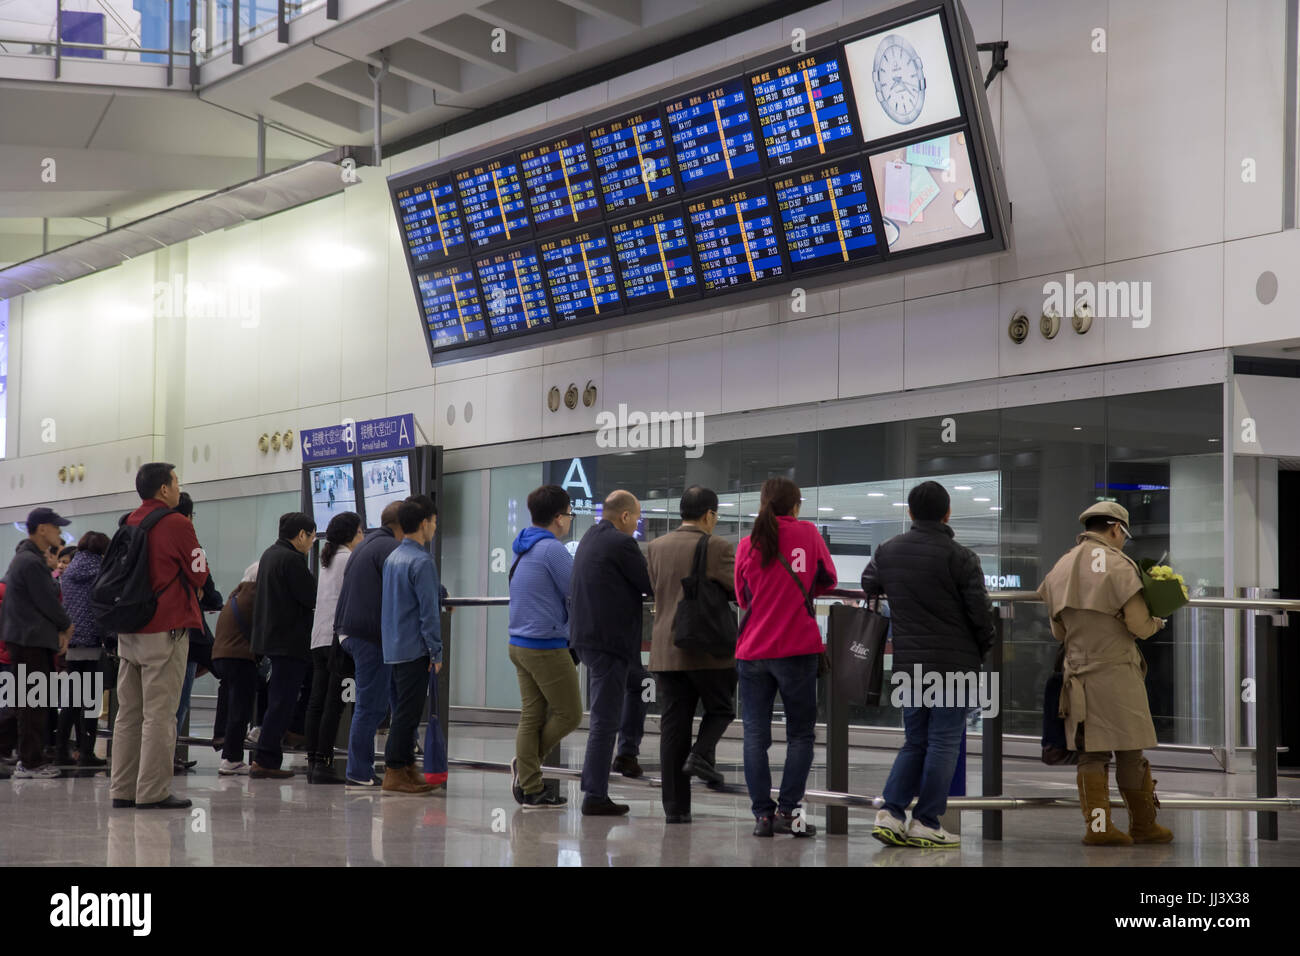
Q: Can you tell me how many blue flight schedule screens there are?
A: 12